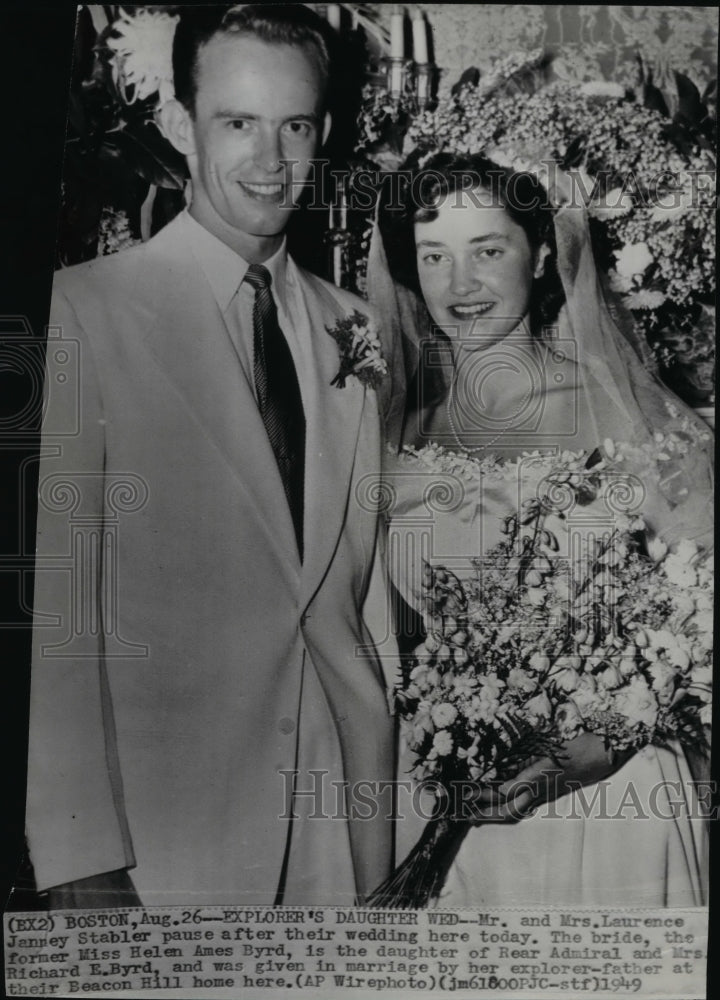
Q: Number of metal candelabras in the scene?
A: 1